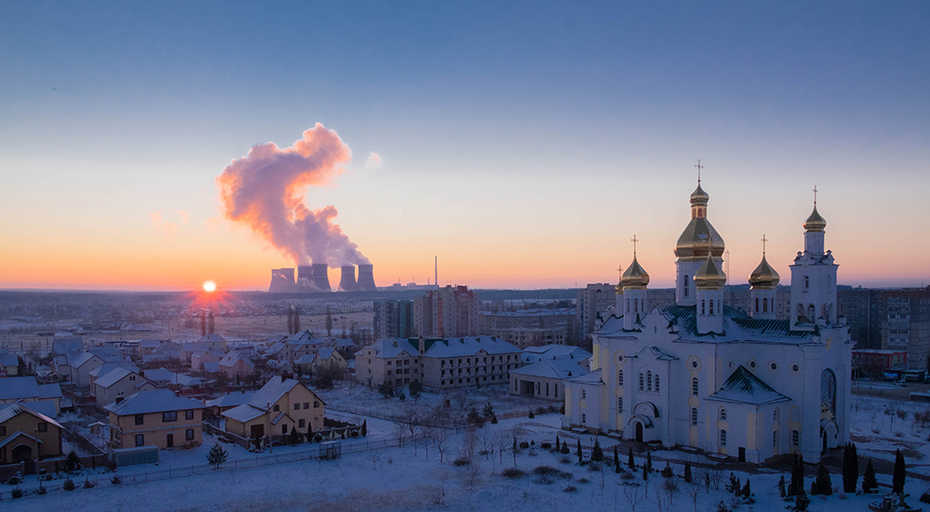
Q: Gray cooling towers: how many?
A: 6